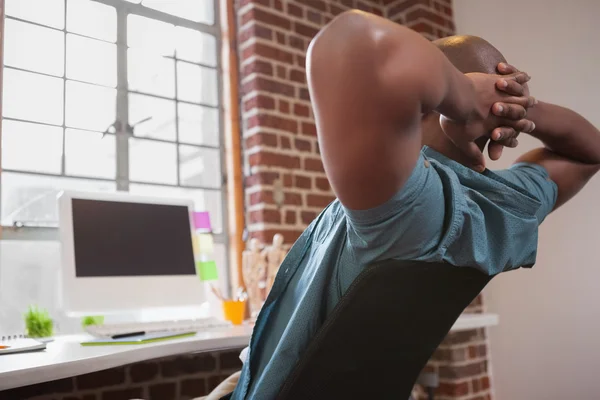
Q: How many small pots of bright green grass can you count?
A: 2